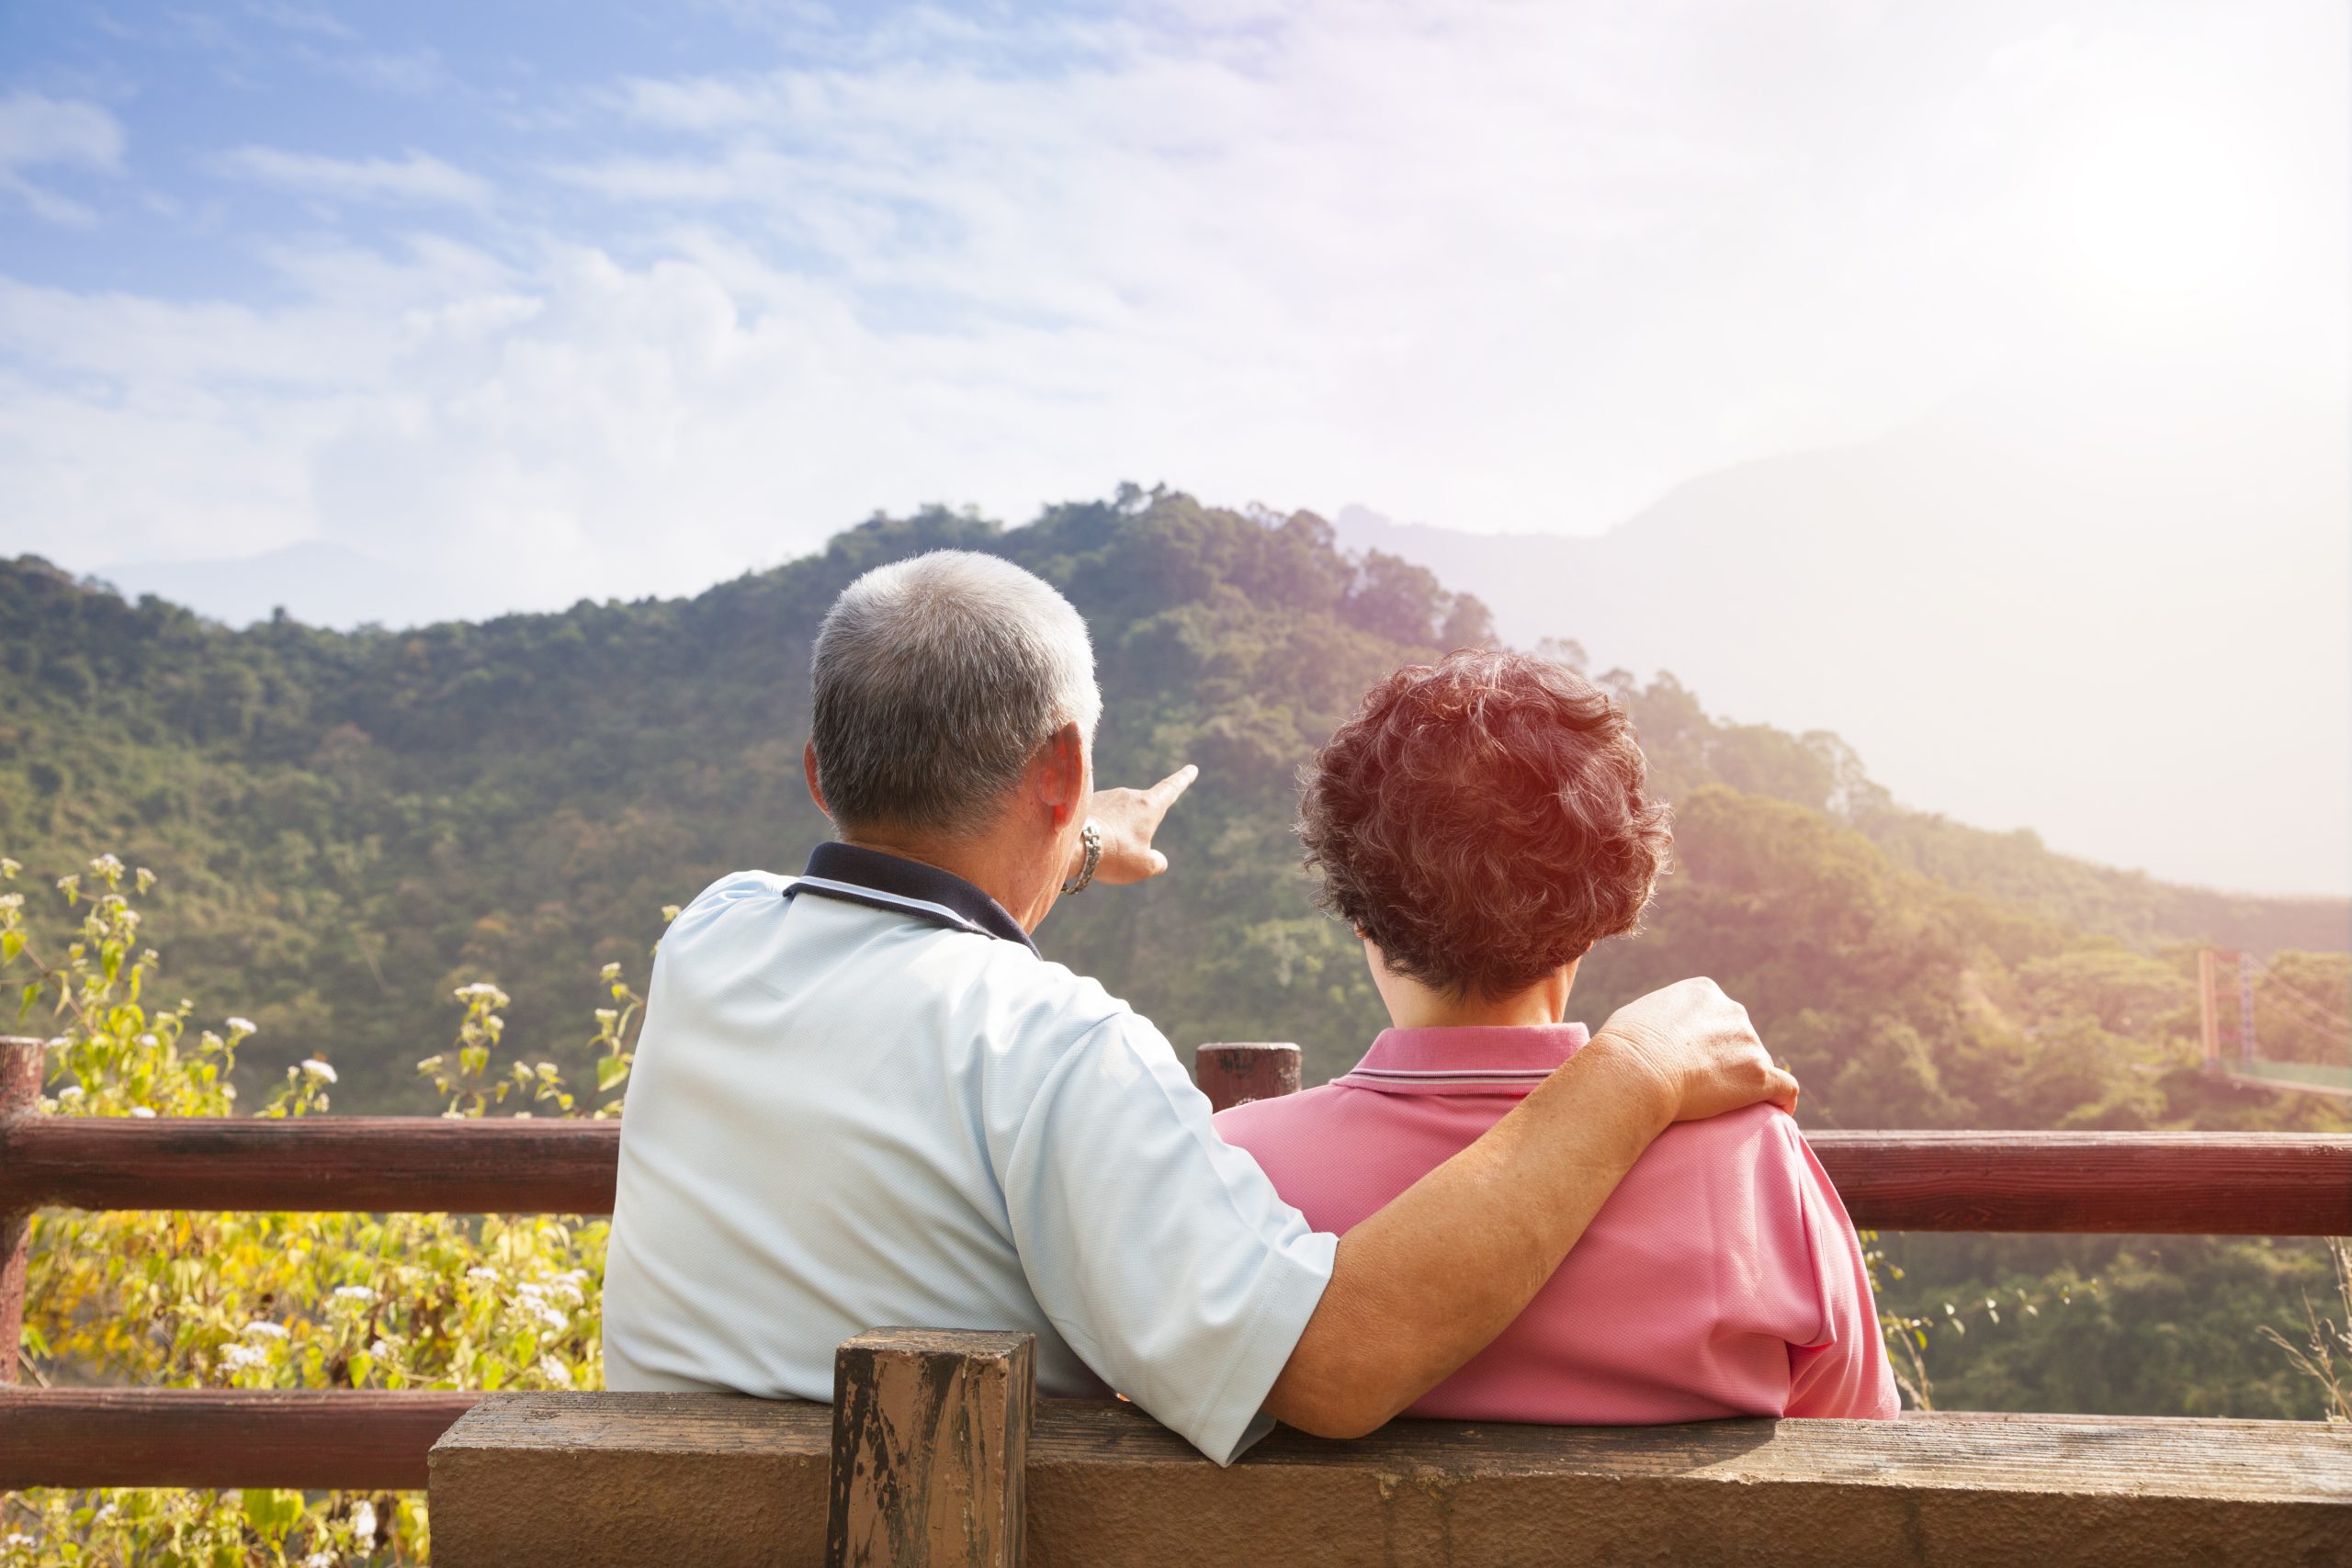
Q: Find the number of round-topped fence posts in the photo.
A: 2